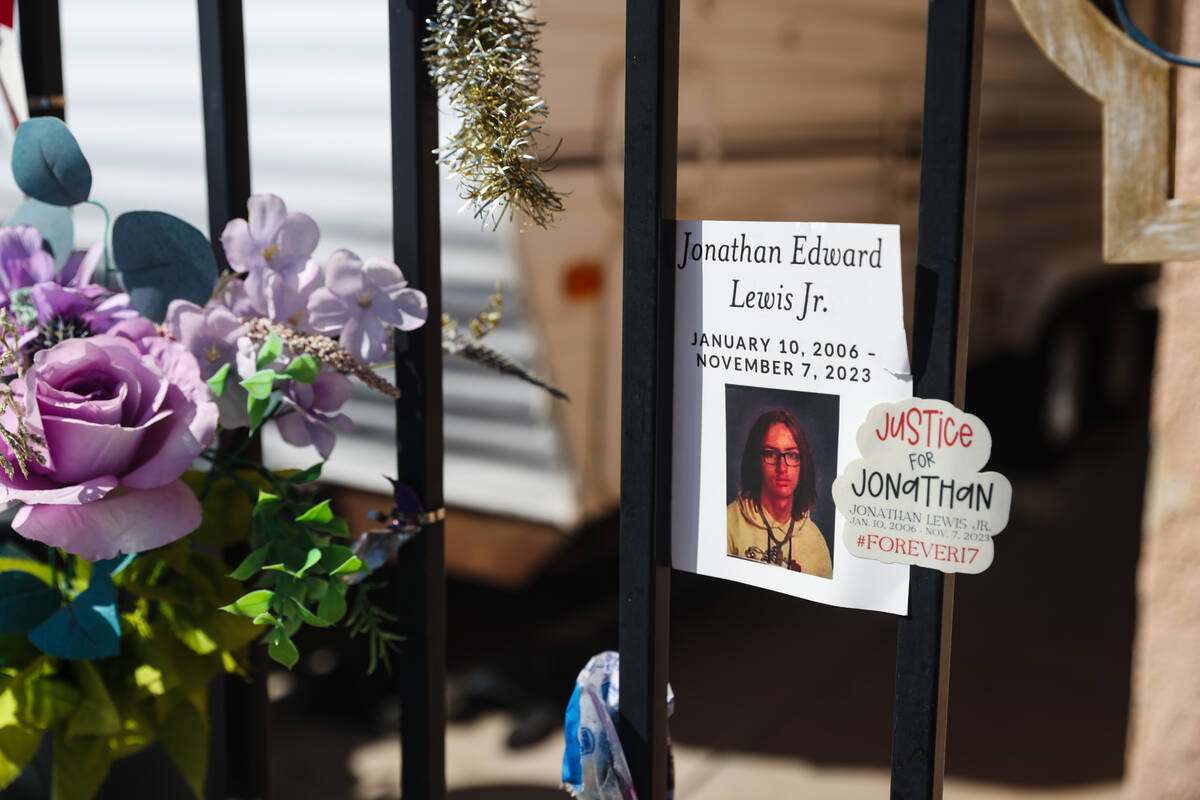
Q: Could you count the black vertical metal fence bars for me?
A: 5